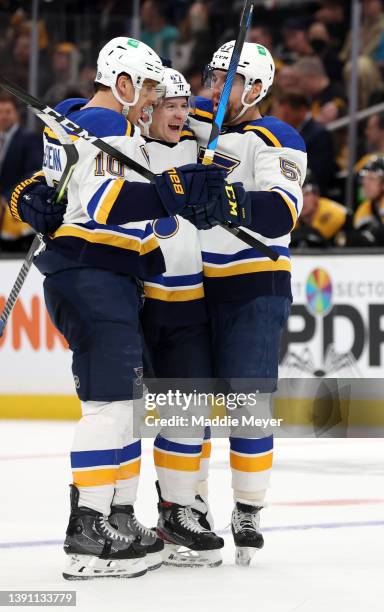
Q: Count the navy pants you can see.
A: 3